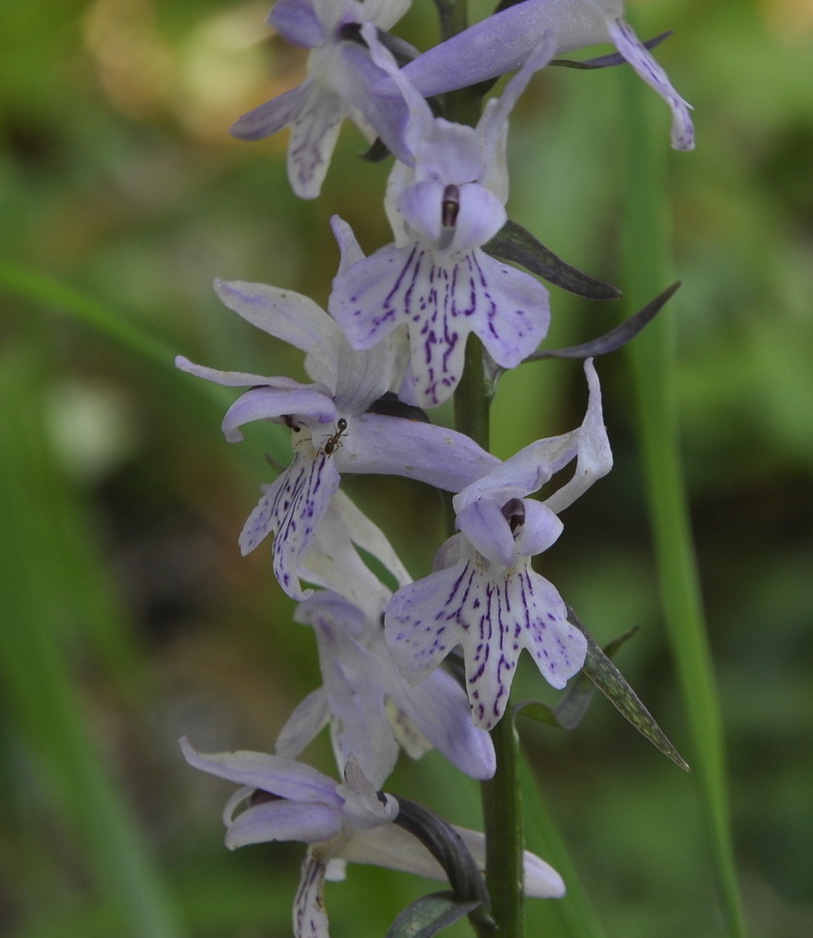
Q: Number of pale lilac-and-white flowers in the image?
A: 7